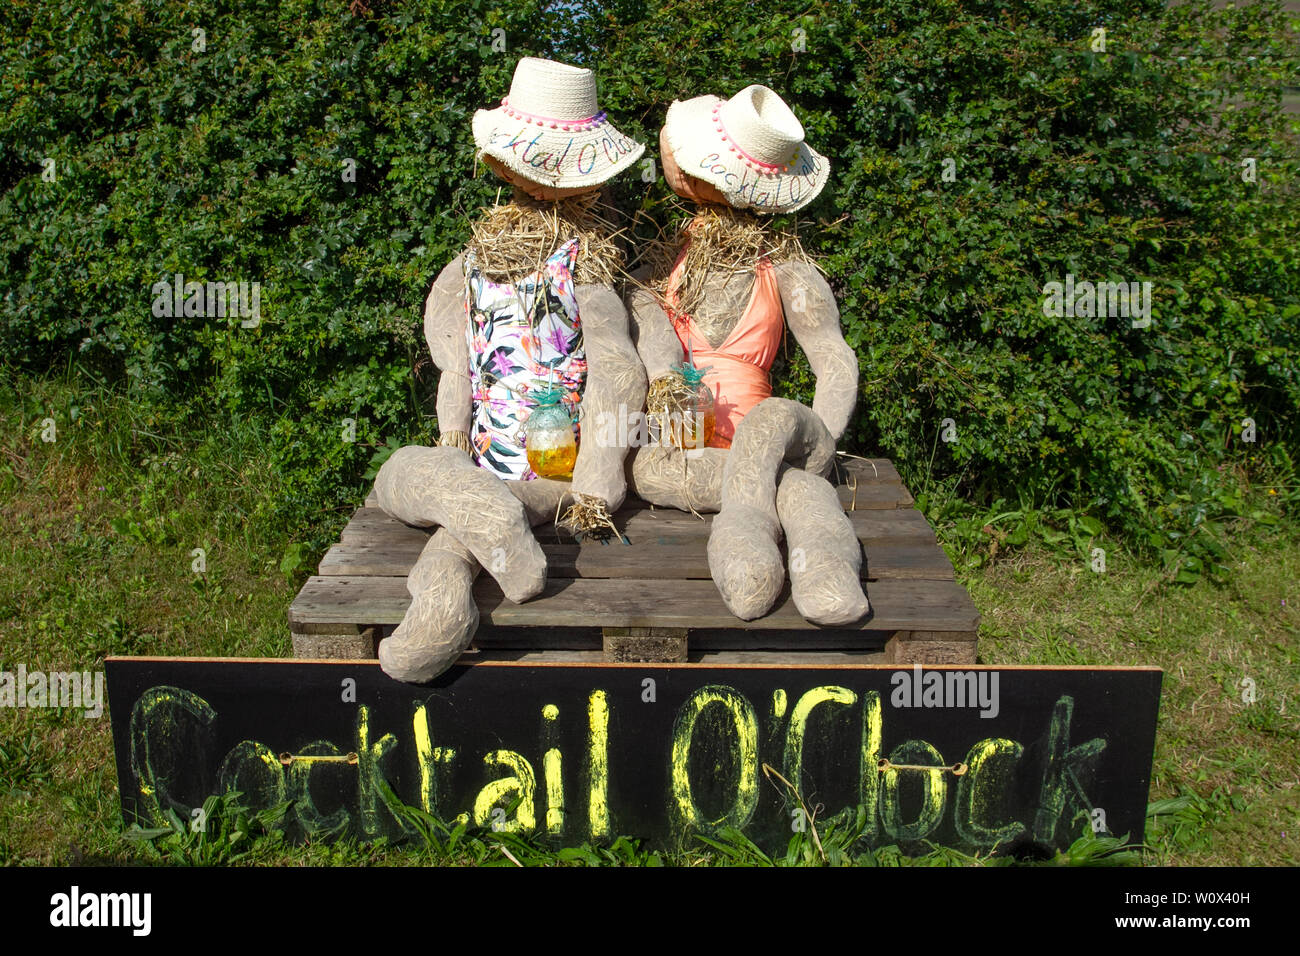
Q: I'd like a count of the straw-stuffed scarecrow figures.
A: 2